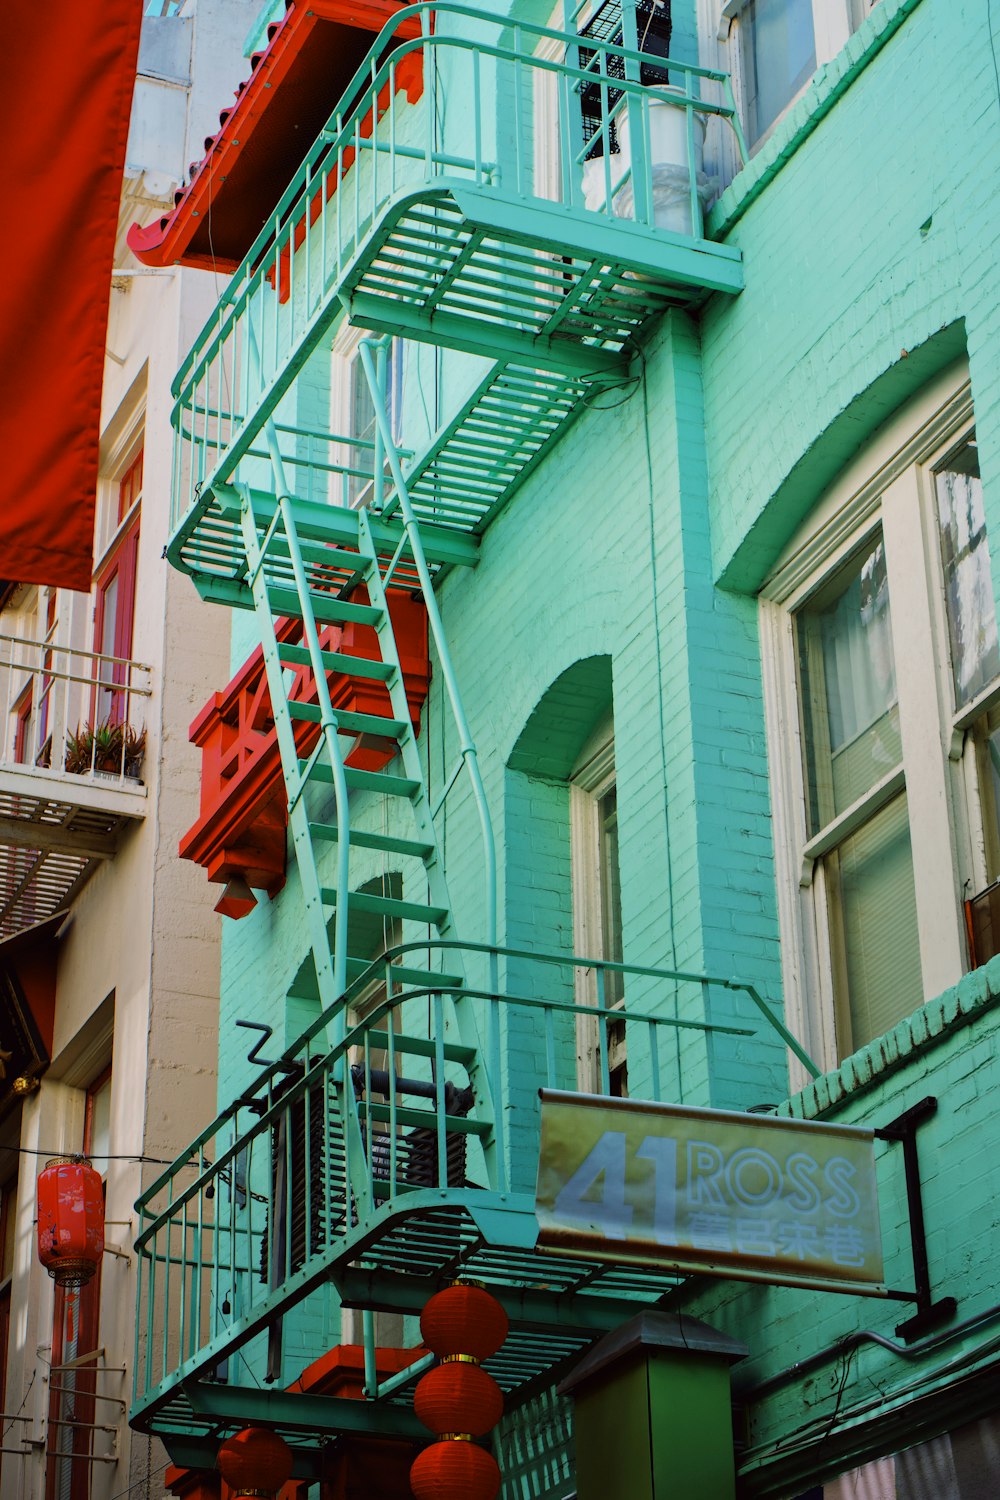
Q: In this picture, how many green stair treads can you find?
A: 11